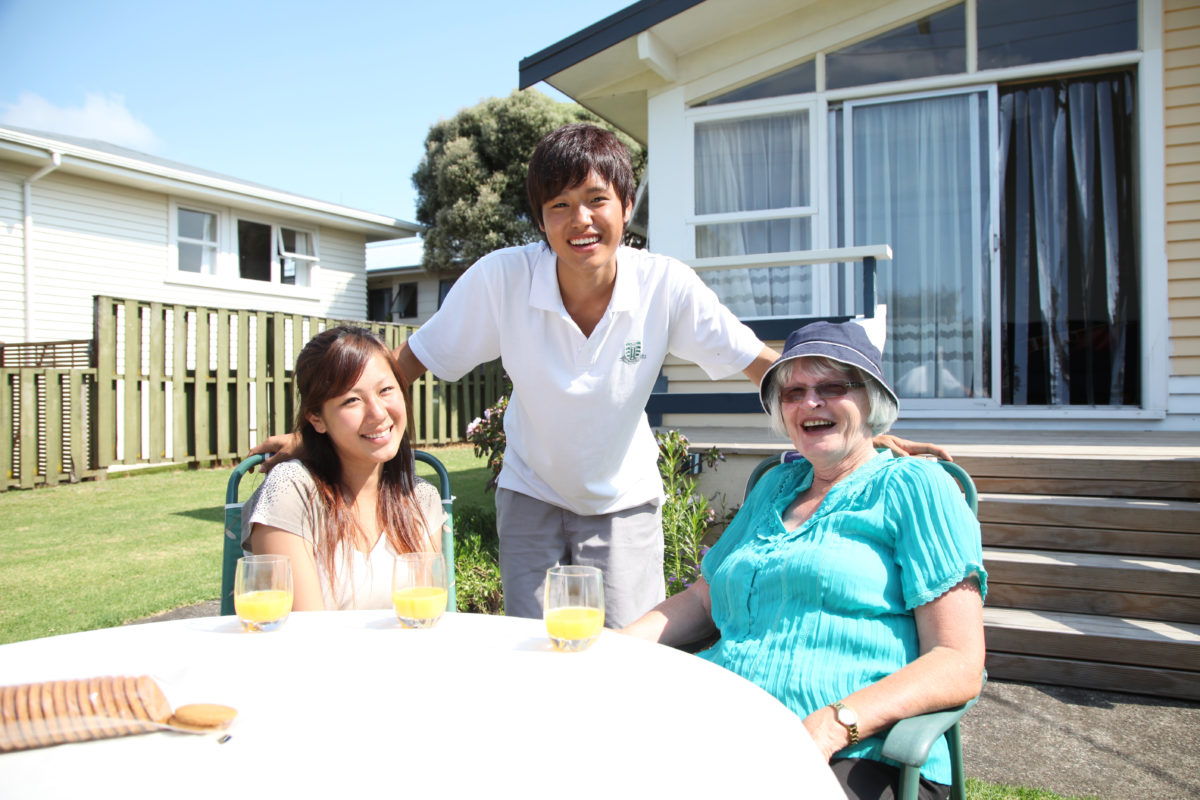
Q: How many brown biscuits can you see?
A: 15